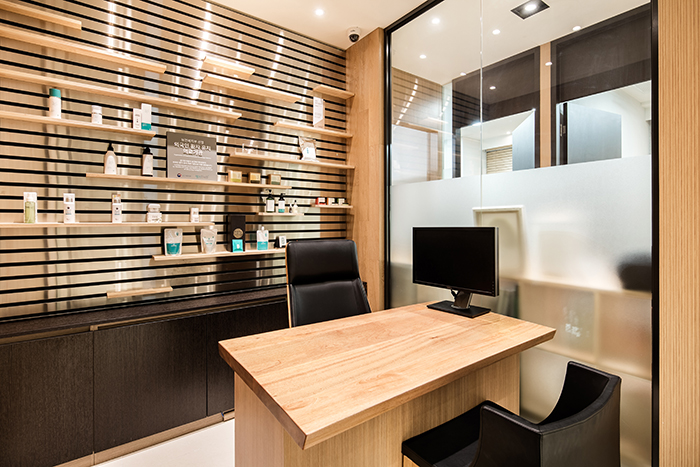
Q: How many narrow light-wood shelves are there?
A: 15